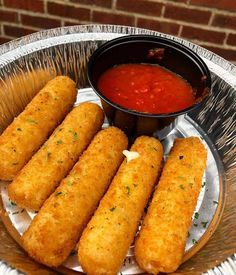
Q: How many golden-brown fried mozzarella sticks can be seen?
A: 5